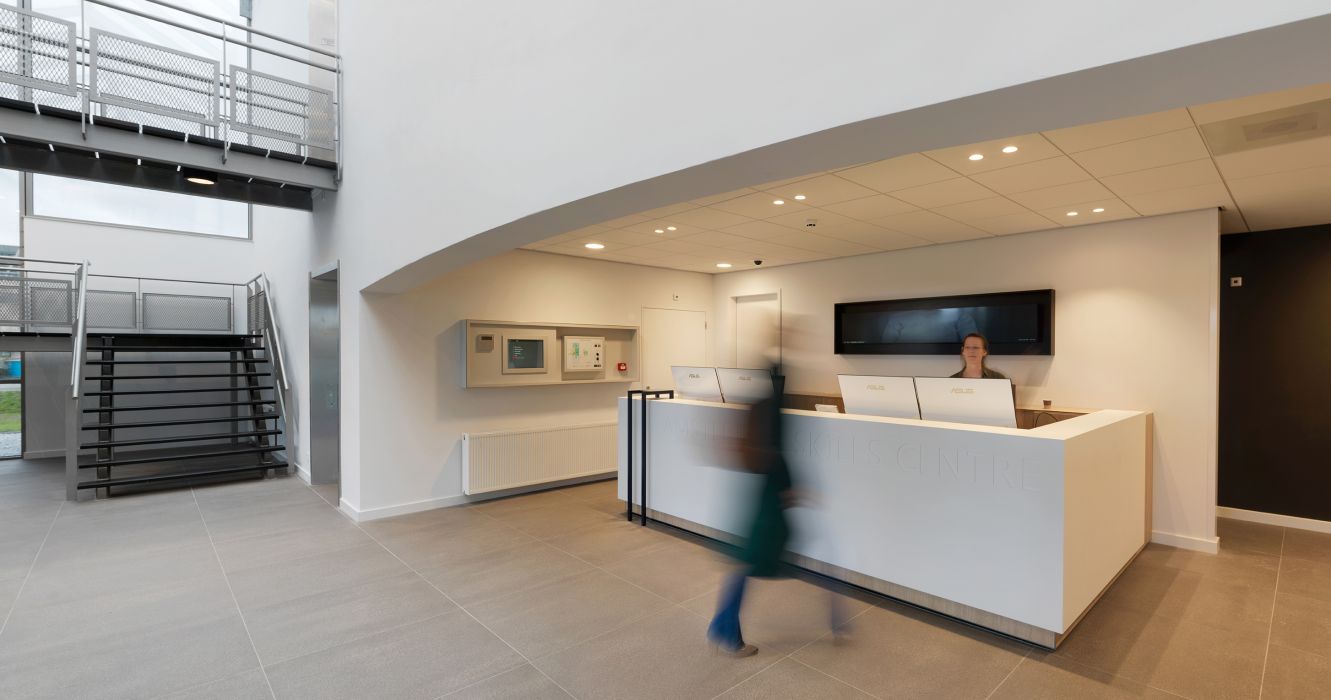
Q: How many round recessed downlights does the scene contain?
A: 10